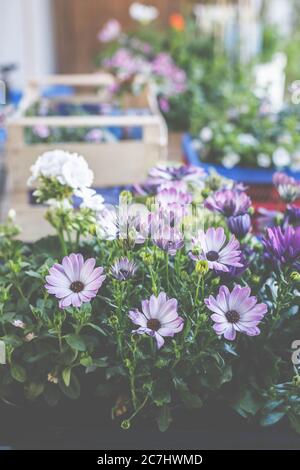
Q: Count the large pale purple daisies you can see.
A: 4